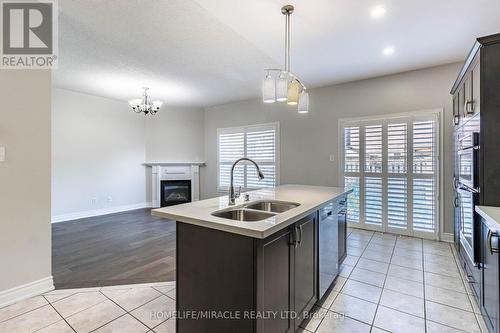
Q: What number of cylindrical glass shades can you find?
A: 4